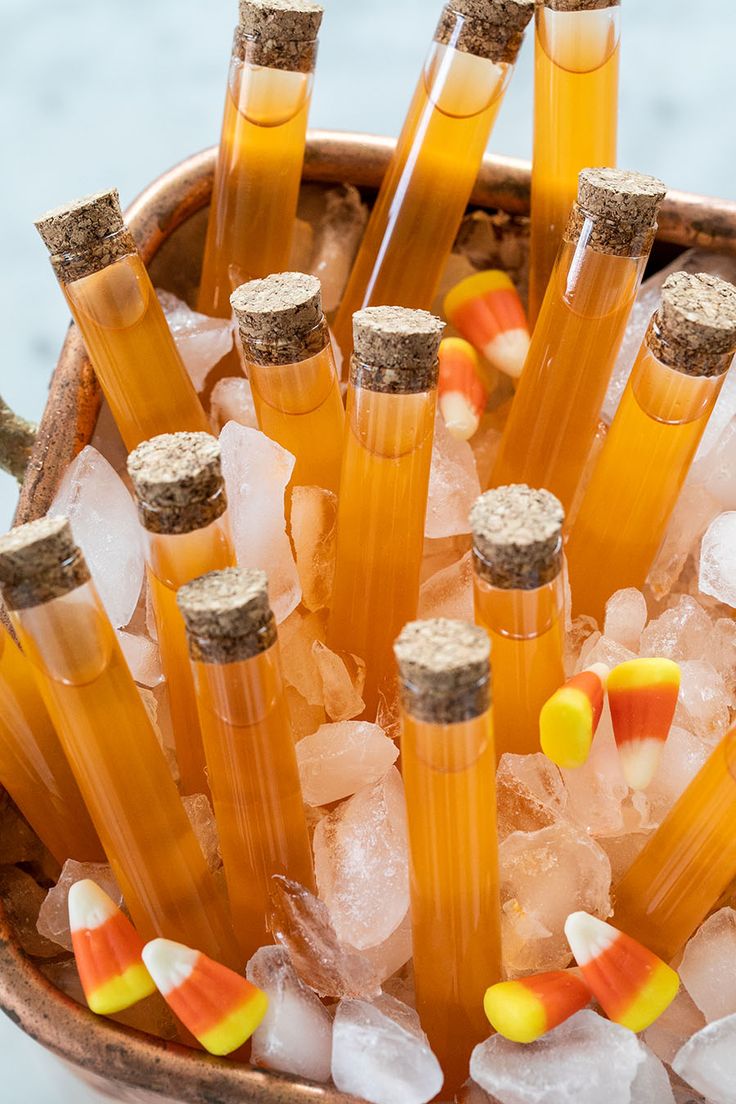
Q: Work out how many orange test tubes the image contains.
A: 15